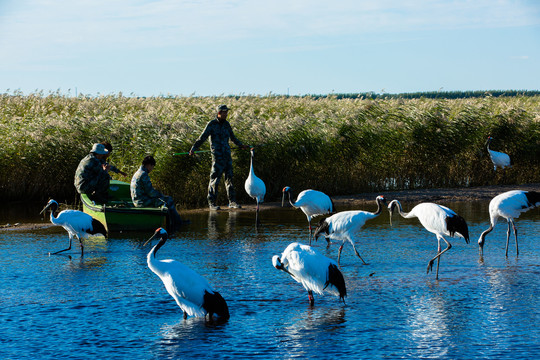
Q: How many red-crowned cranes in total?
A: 9